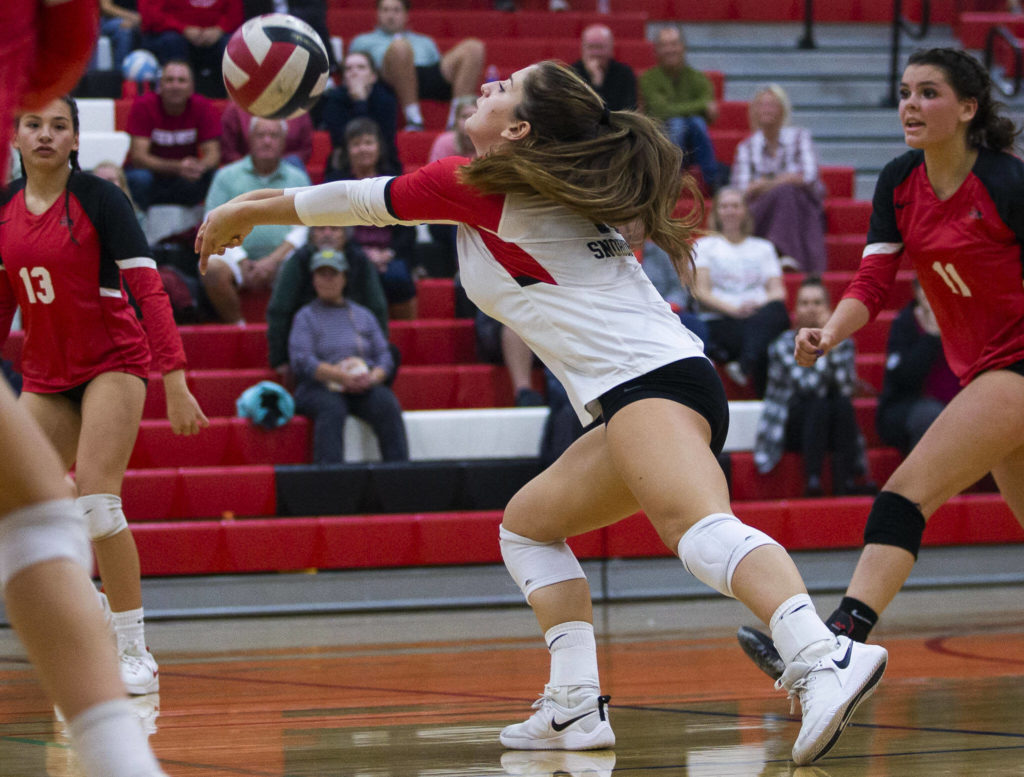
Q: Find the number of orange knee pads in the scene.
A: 0